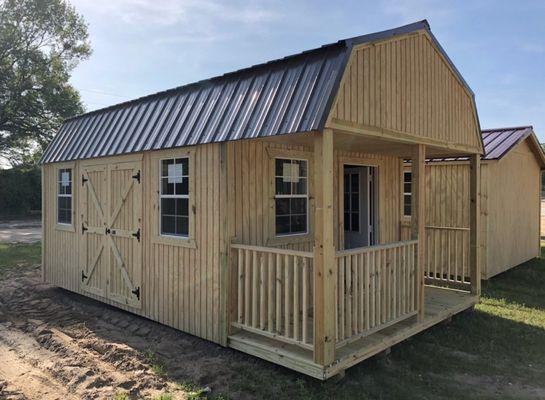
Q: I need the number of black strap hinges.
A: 6